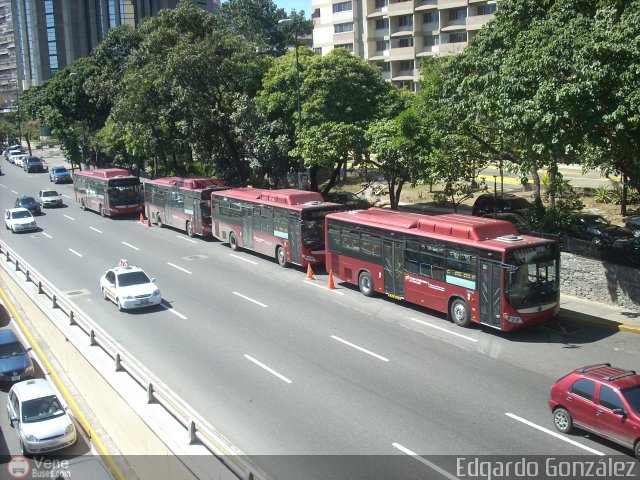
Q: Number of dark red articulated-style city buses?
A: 4